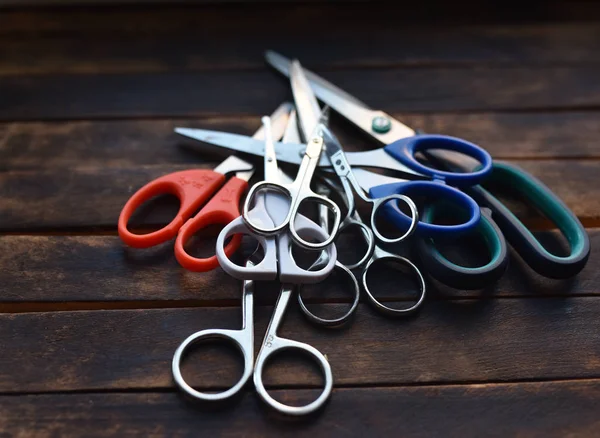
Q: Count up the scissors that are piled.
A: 8